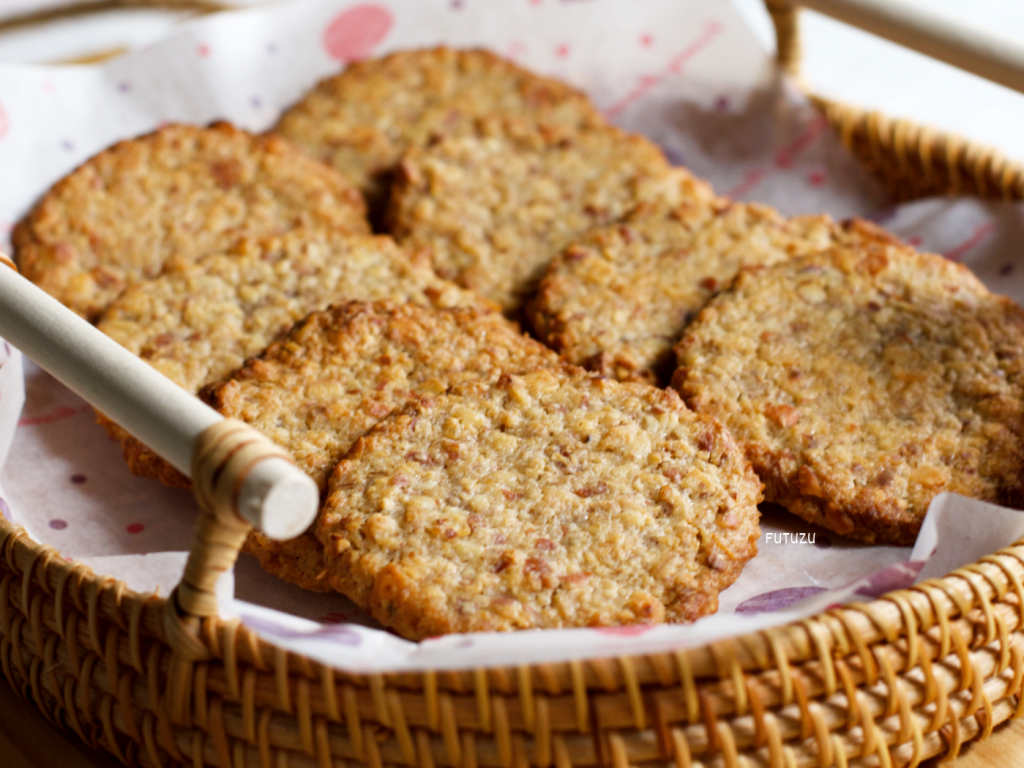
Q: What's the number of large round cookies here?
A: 8